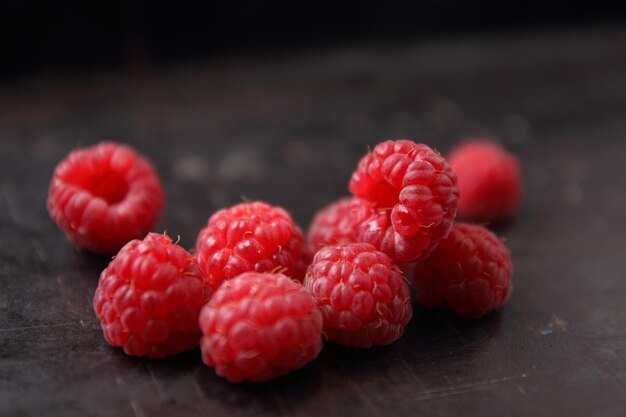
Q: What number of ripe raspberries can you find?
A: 9